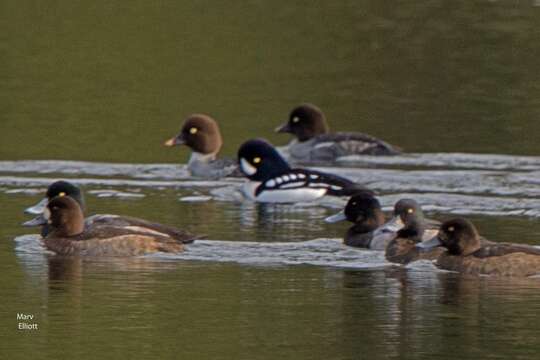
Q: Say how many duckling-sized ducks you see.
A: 0